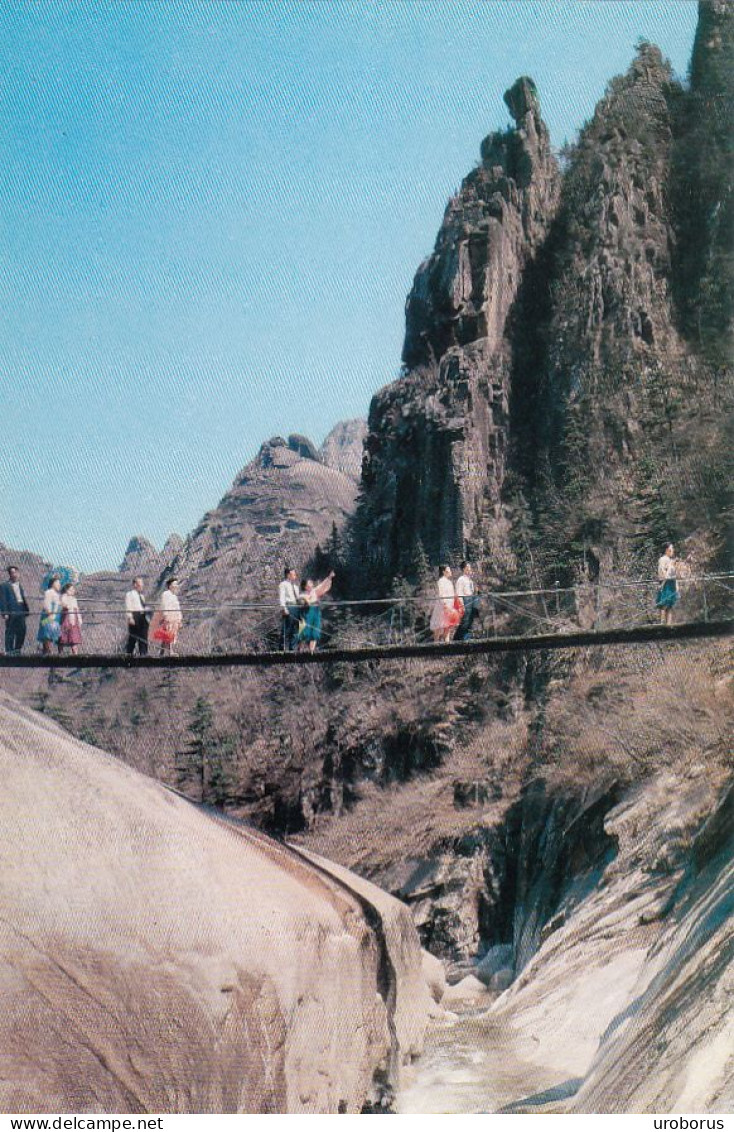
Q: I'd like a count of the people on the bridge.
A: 10